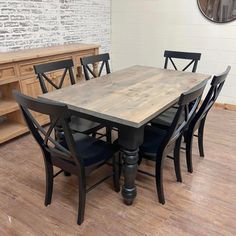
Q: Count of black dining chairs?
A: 6